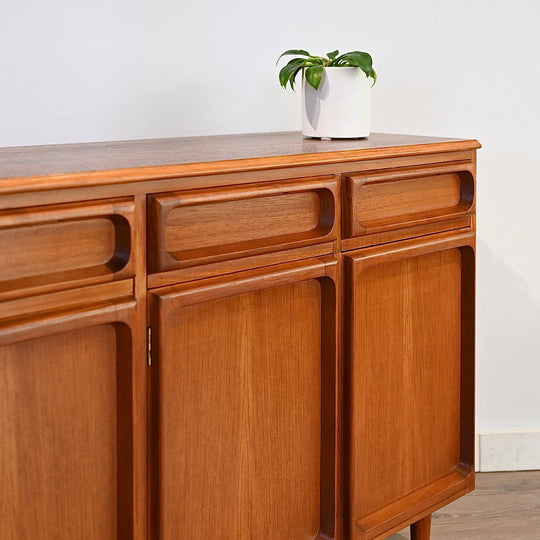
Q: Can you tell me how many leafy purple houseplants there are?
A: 0